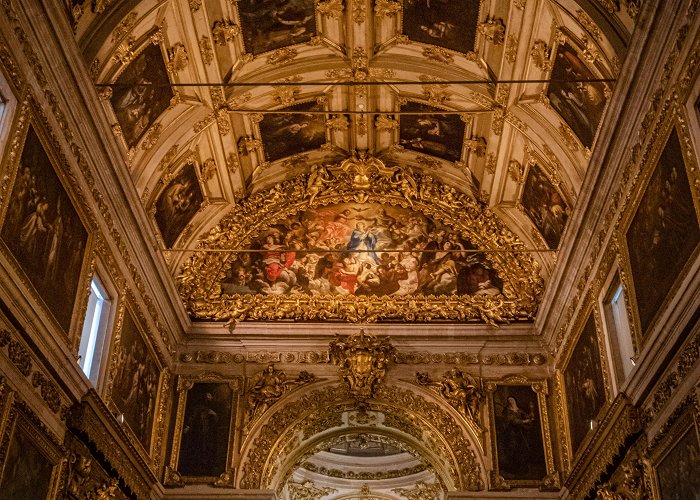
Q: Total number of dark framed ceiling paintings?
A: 8